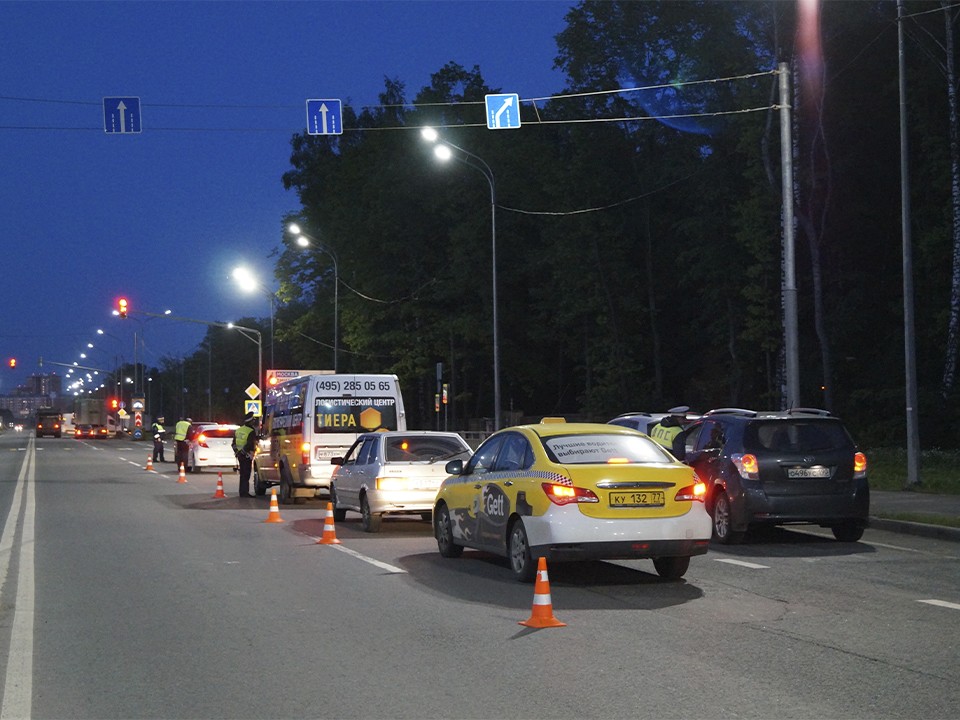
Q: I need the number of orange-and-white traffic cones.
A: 6